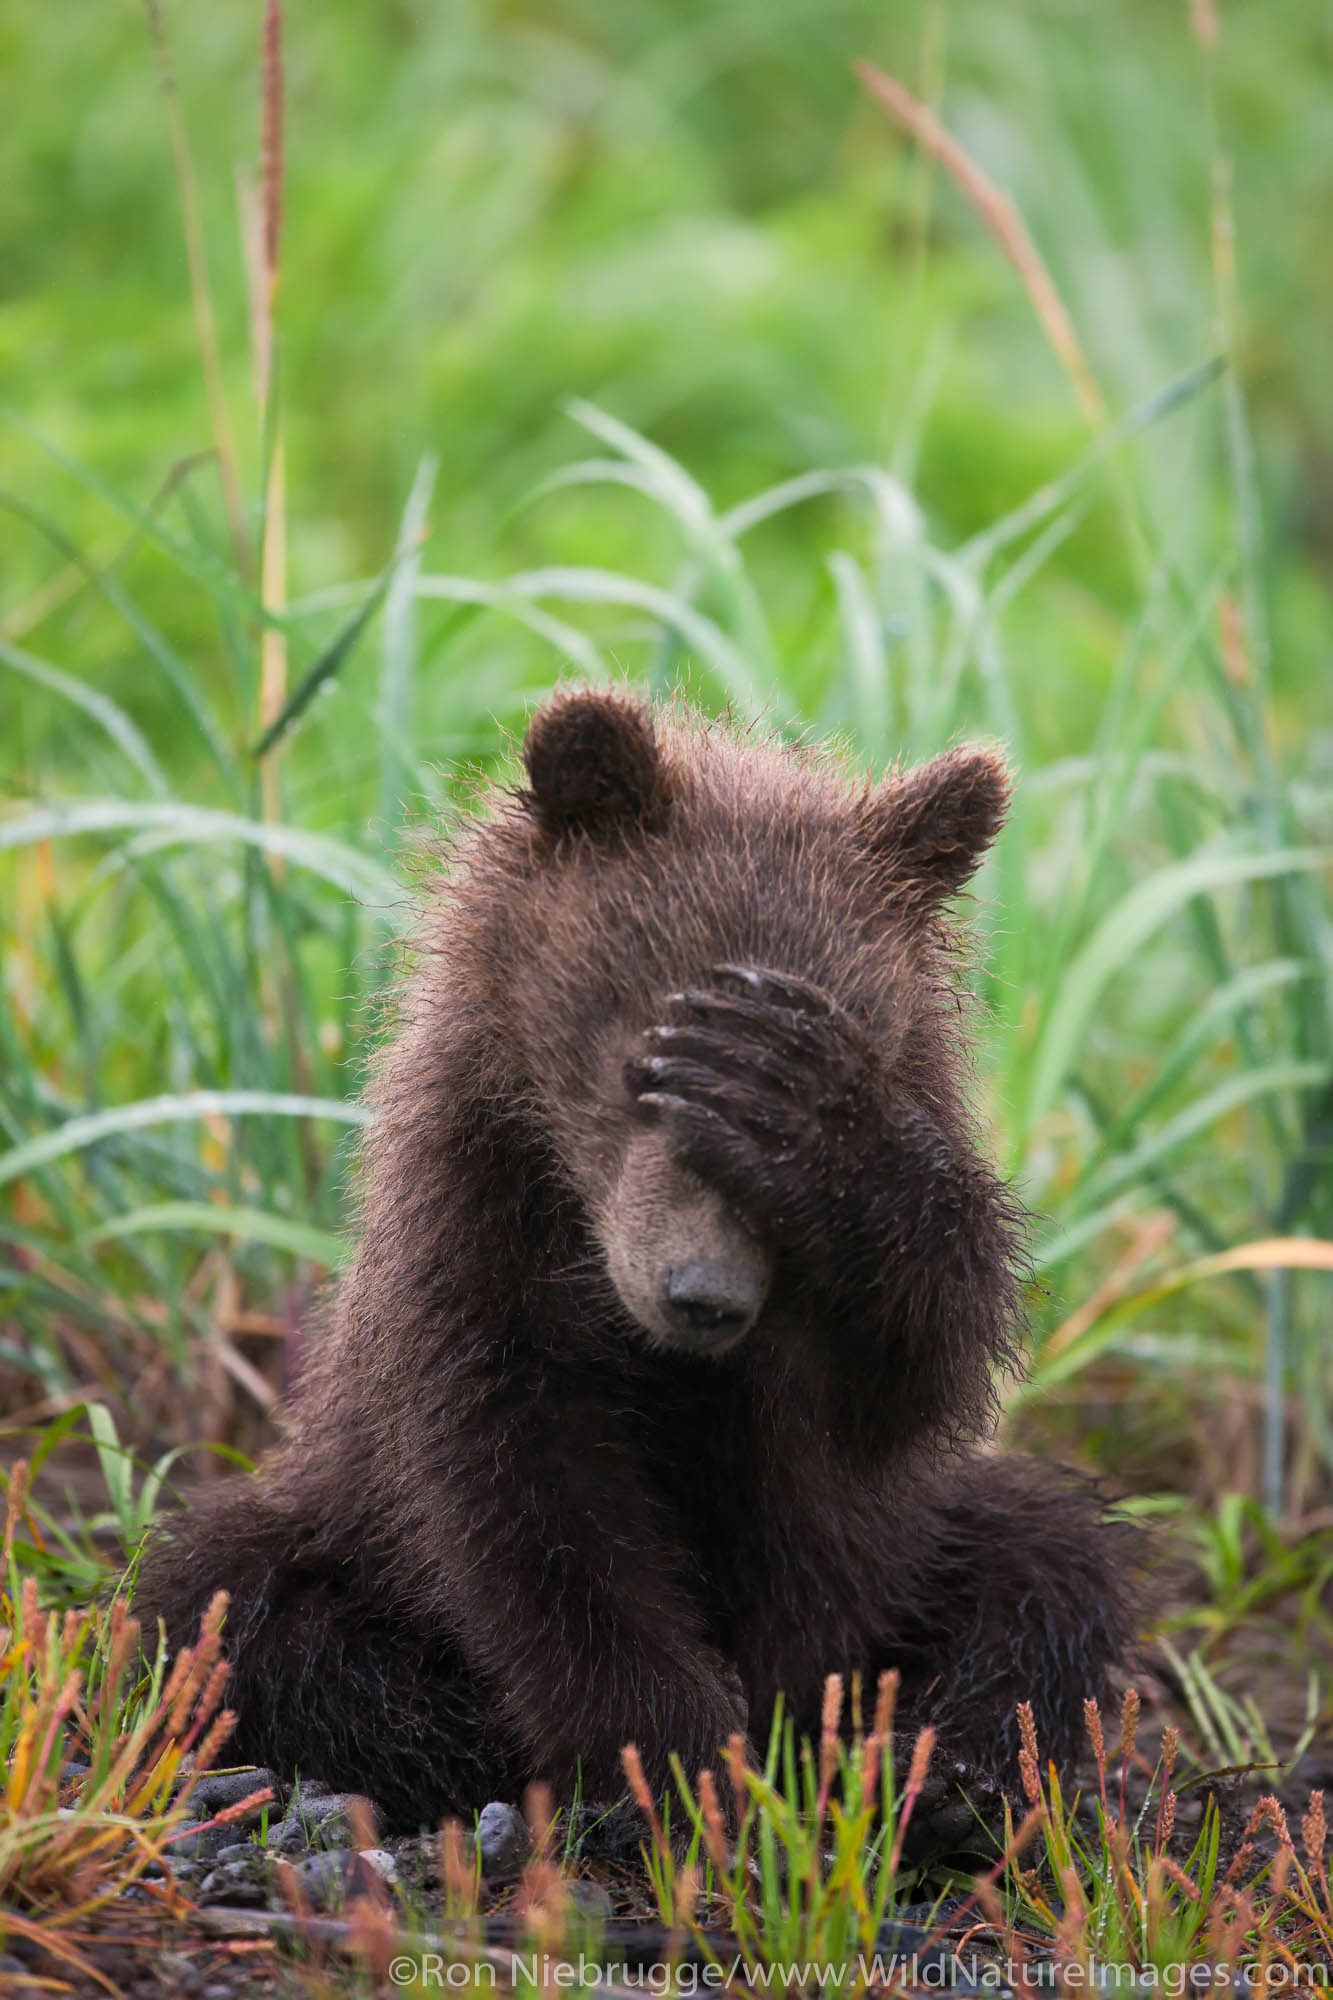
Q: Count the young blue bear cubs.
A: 0